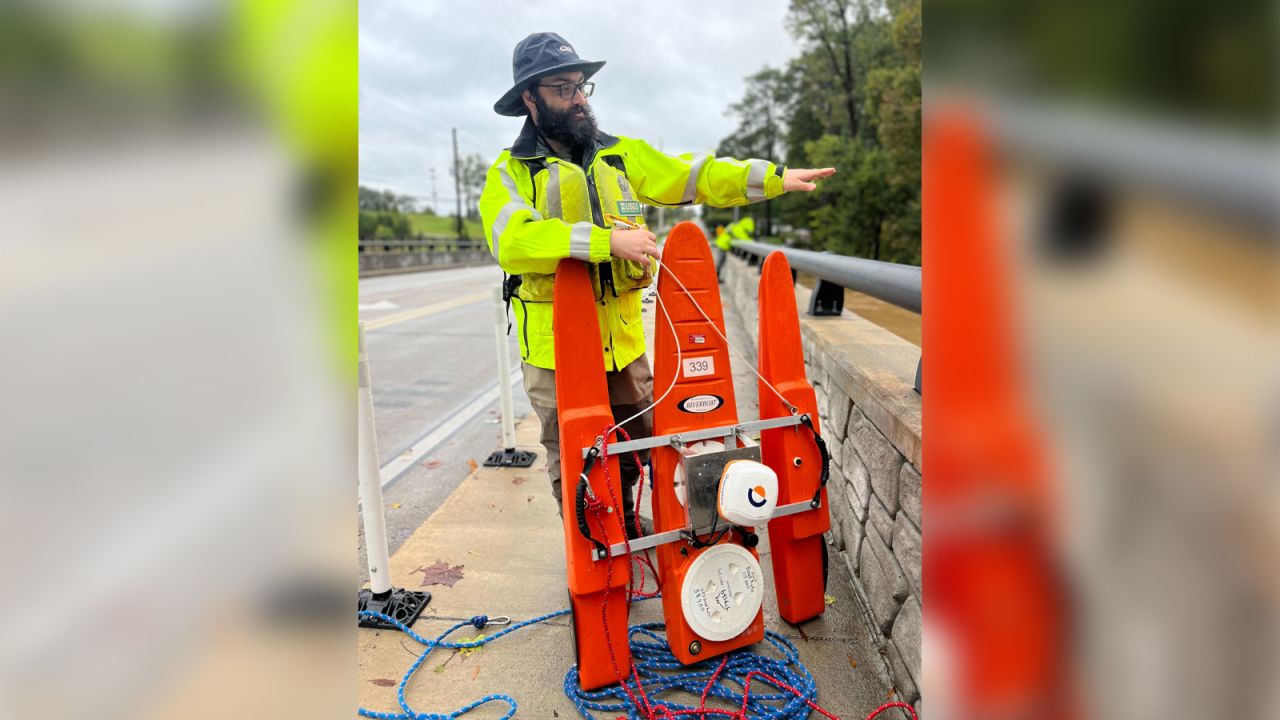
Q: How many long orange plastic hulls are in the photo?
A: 3